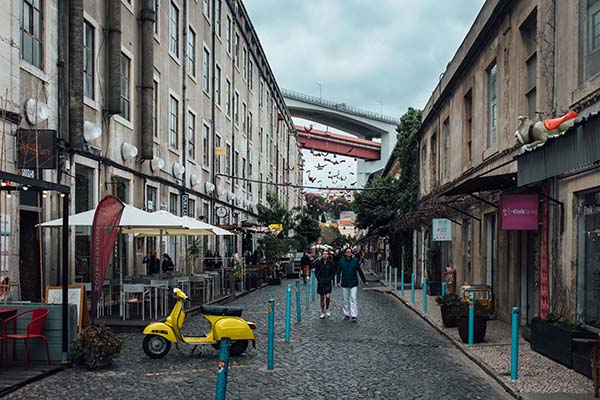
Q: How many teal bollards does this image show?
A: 15